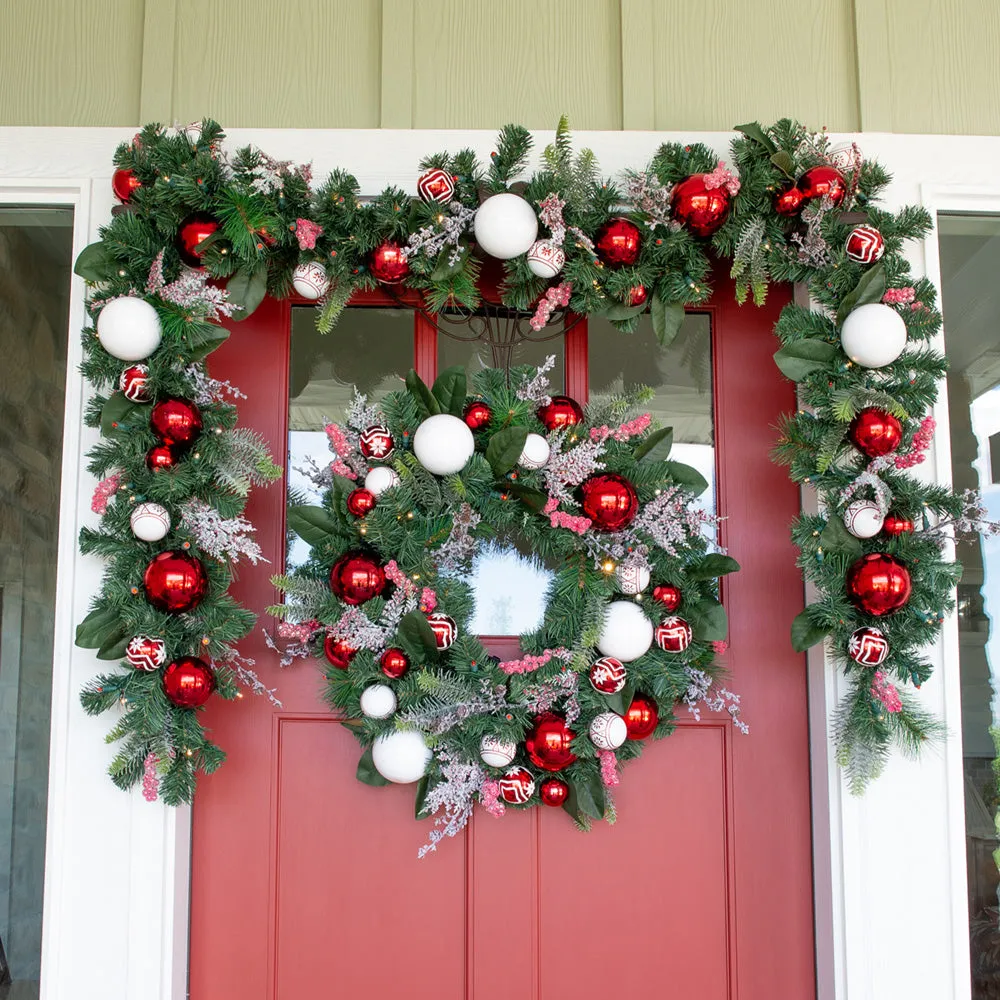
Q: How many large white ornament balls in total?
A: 6